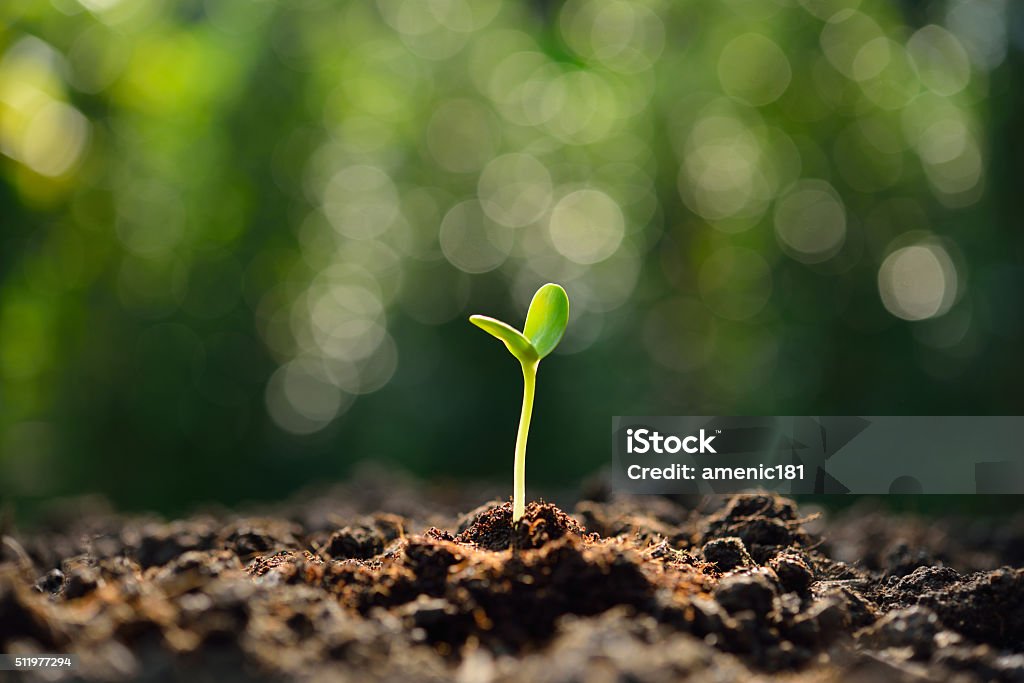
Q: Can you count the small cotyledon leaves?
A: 2